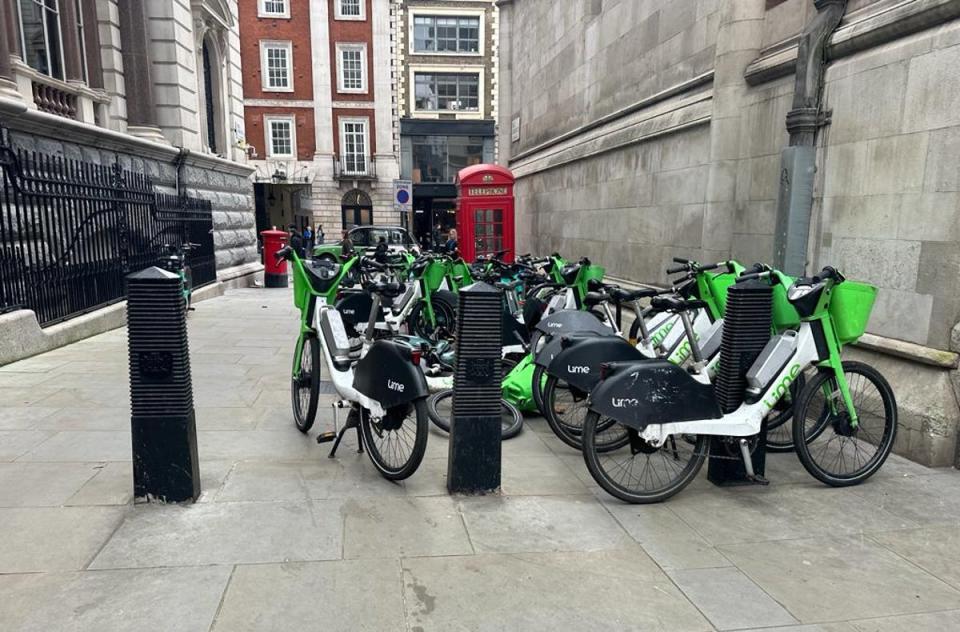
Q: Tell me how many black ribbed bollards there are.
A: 3